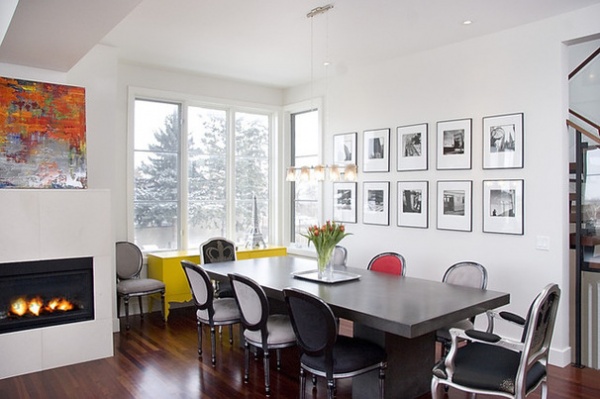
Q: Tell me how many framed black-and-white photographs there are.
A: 10